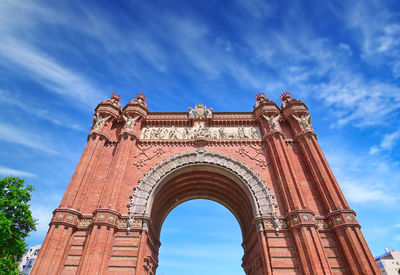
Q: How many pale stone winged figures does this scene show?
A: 4